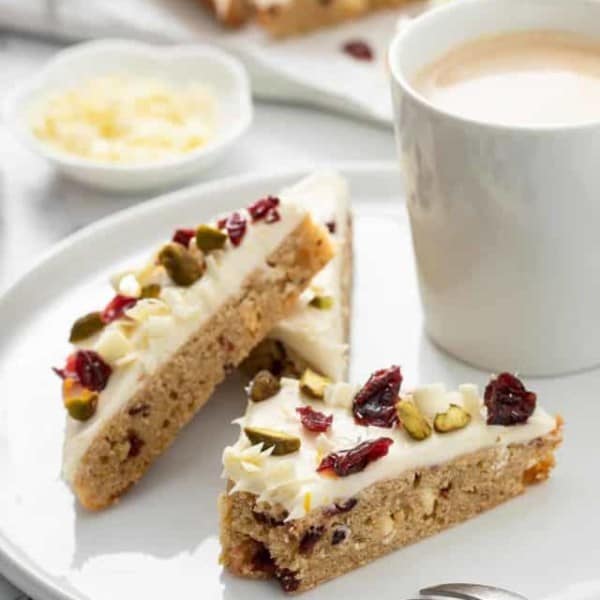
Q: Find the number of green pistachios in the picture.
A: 11